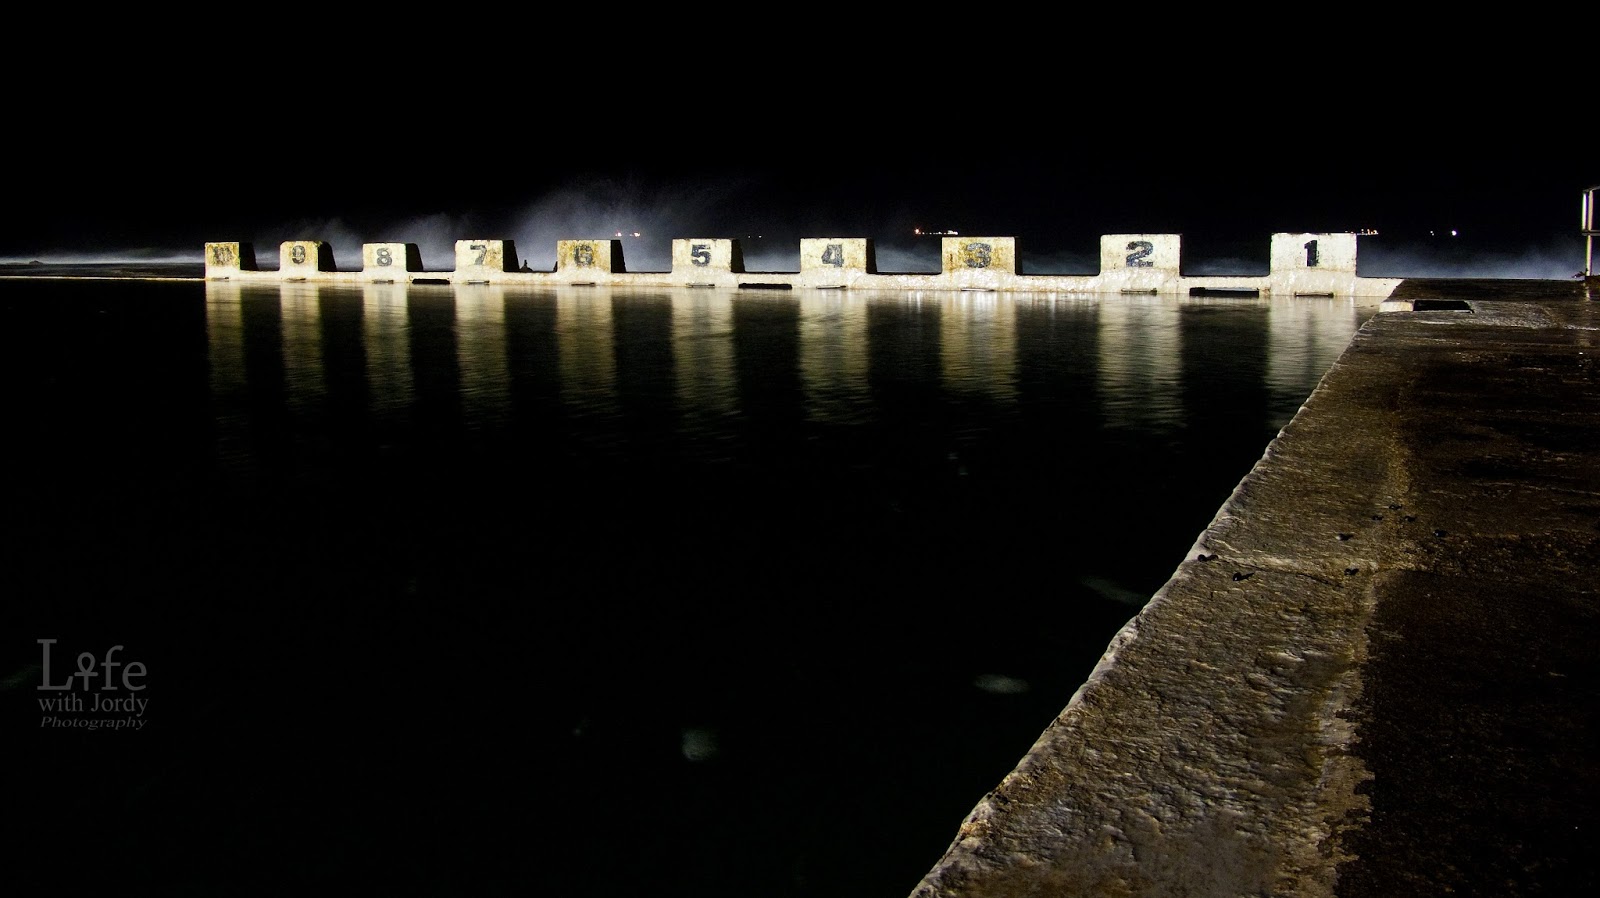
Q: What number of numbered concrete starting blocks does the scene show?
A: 10